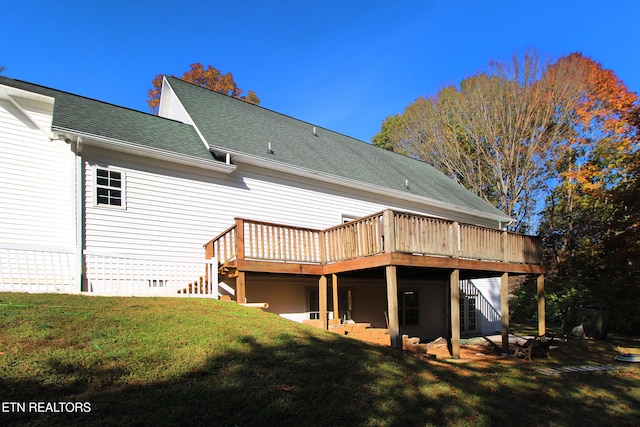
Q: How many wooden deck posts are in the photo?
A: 7